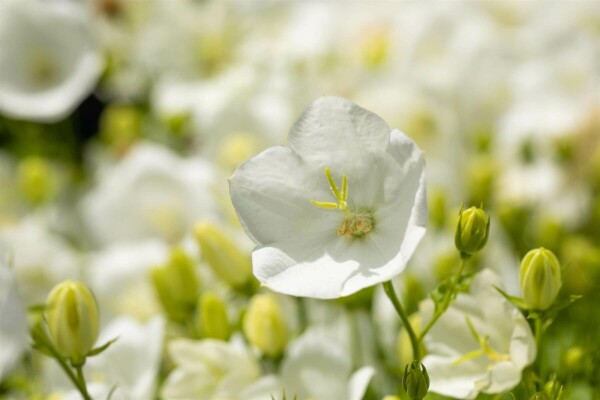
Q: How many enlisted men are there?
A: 0